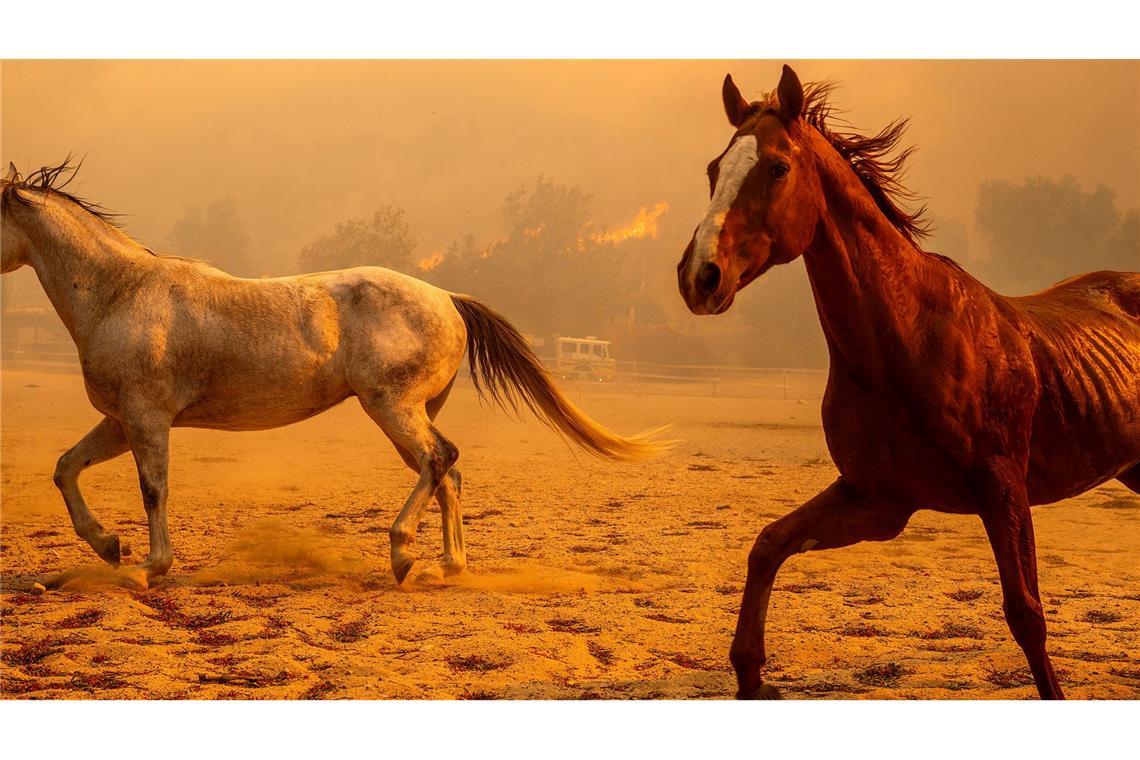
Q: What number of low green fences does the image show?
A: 0